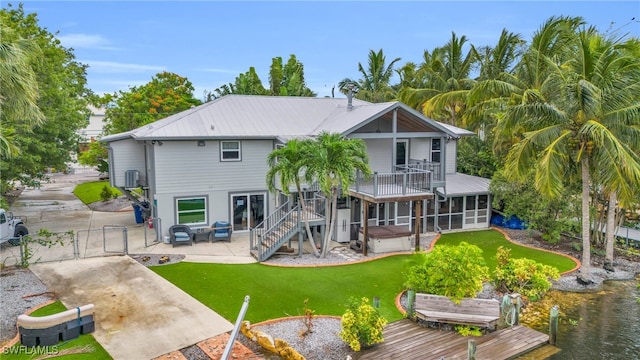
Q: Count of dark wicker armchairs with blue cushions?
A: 2